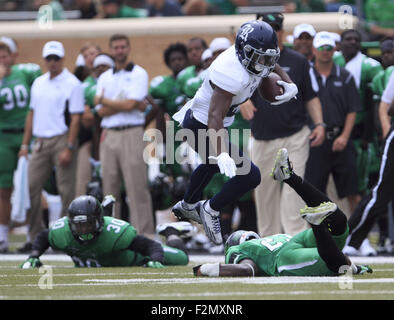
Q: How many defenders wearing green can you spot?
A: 2